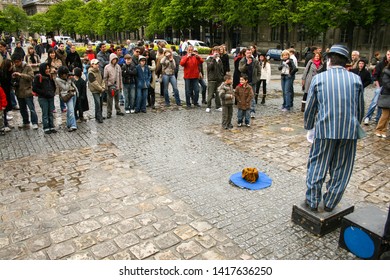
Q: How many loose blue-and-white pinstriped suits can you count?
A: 1